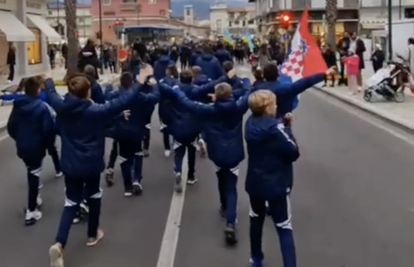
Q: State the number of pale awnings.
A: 2